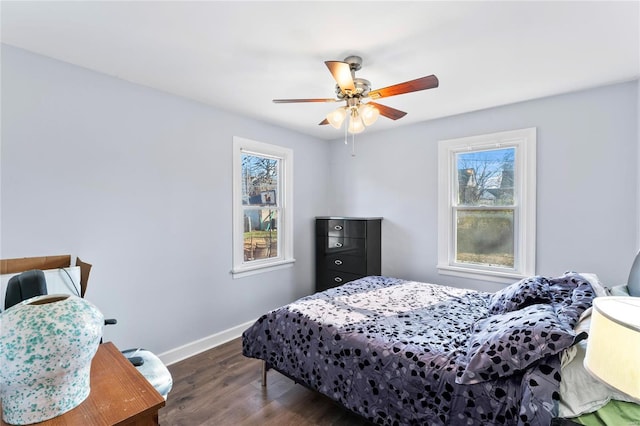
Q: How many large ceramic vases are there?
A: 1